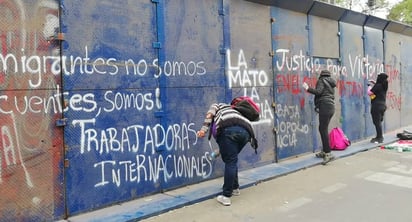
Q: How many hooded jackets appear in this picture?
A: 1